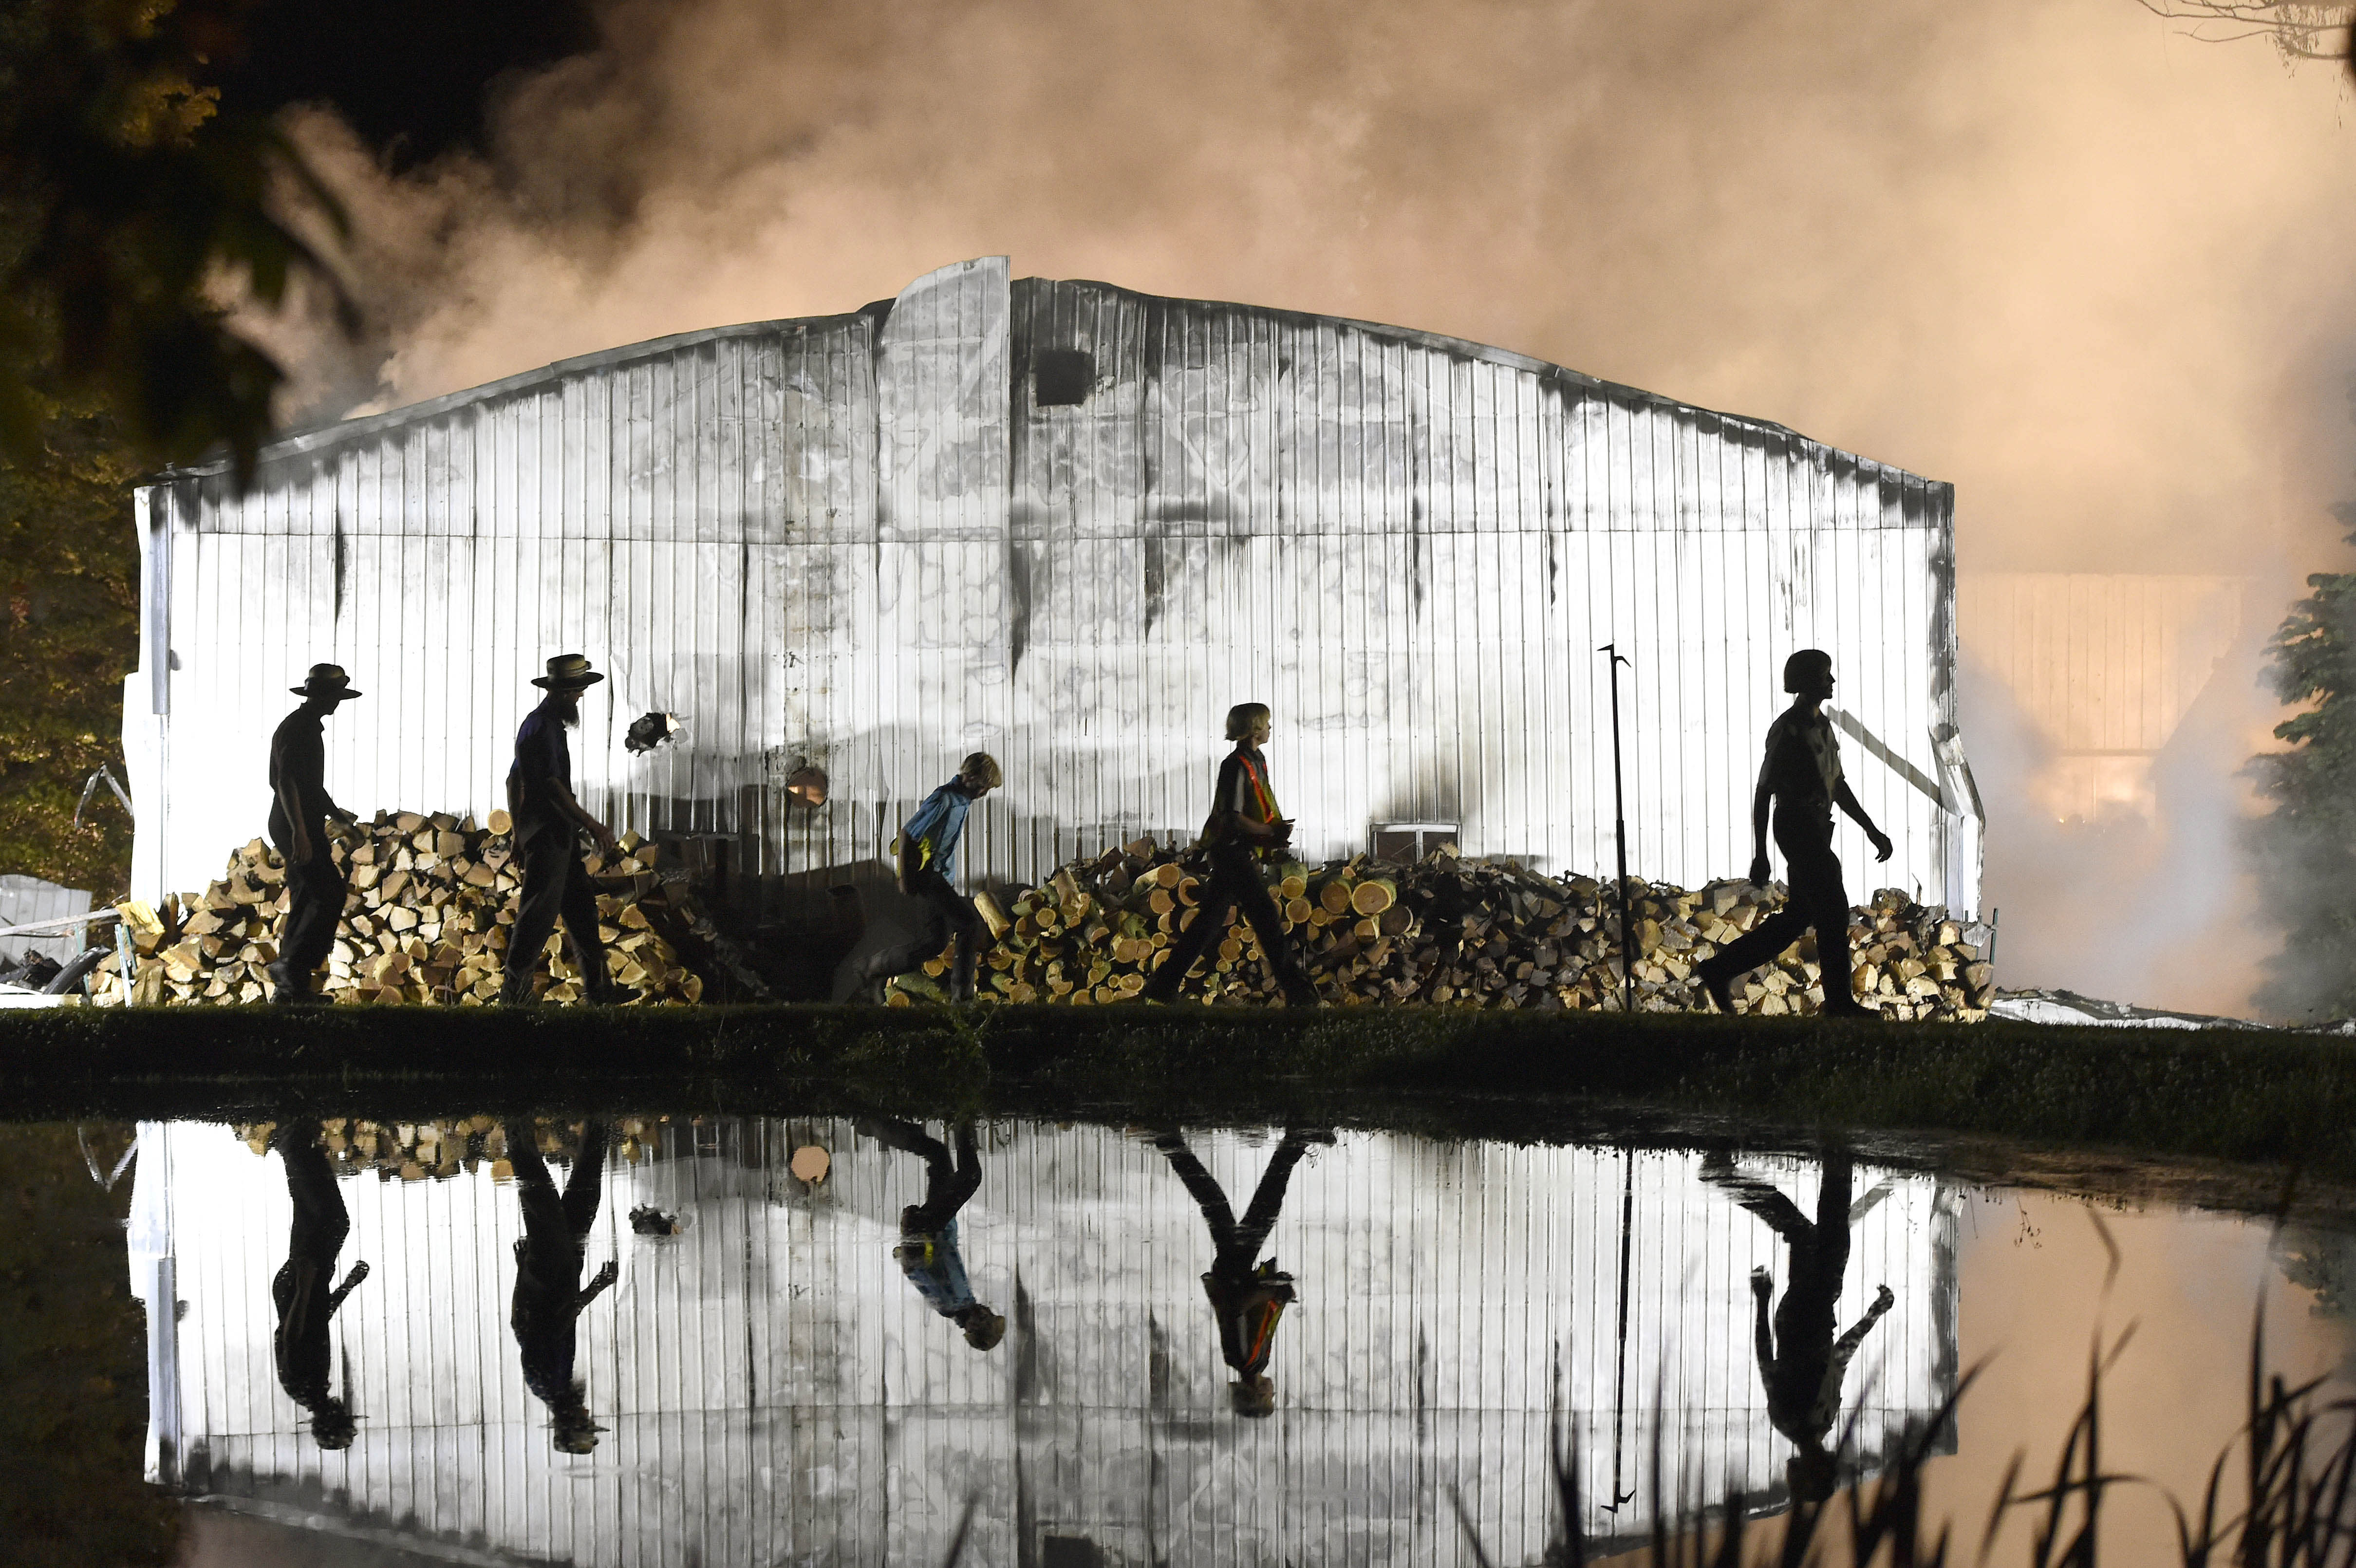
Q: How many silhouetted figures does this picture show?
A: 5